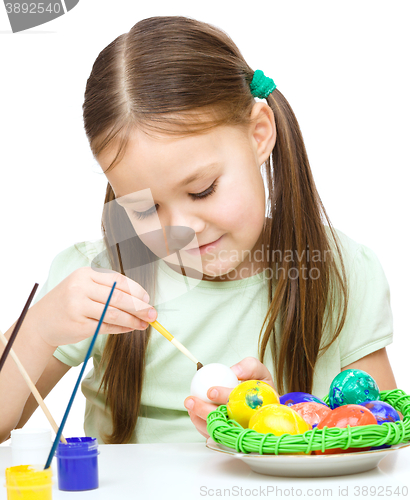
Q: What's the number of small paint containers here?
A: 3